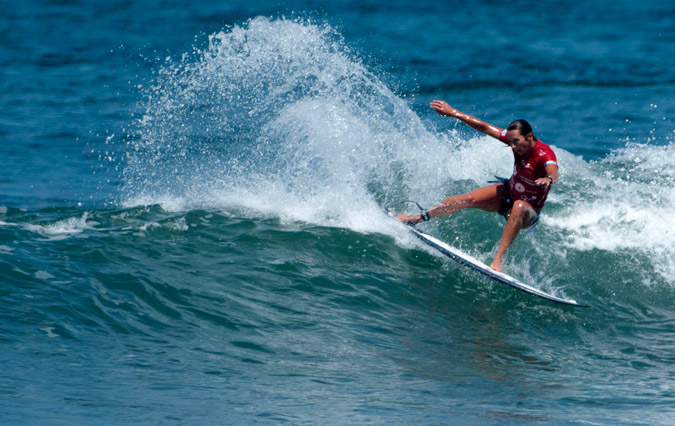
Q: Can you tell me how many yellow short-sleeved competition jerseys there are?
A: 0